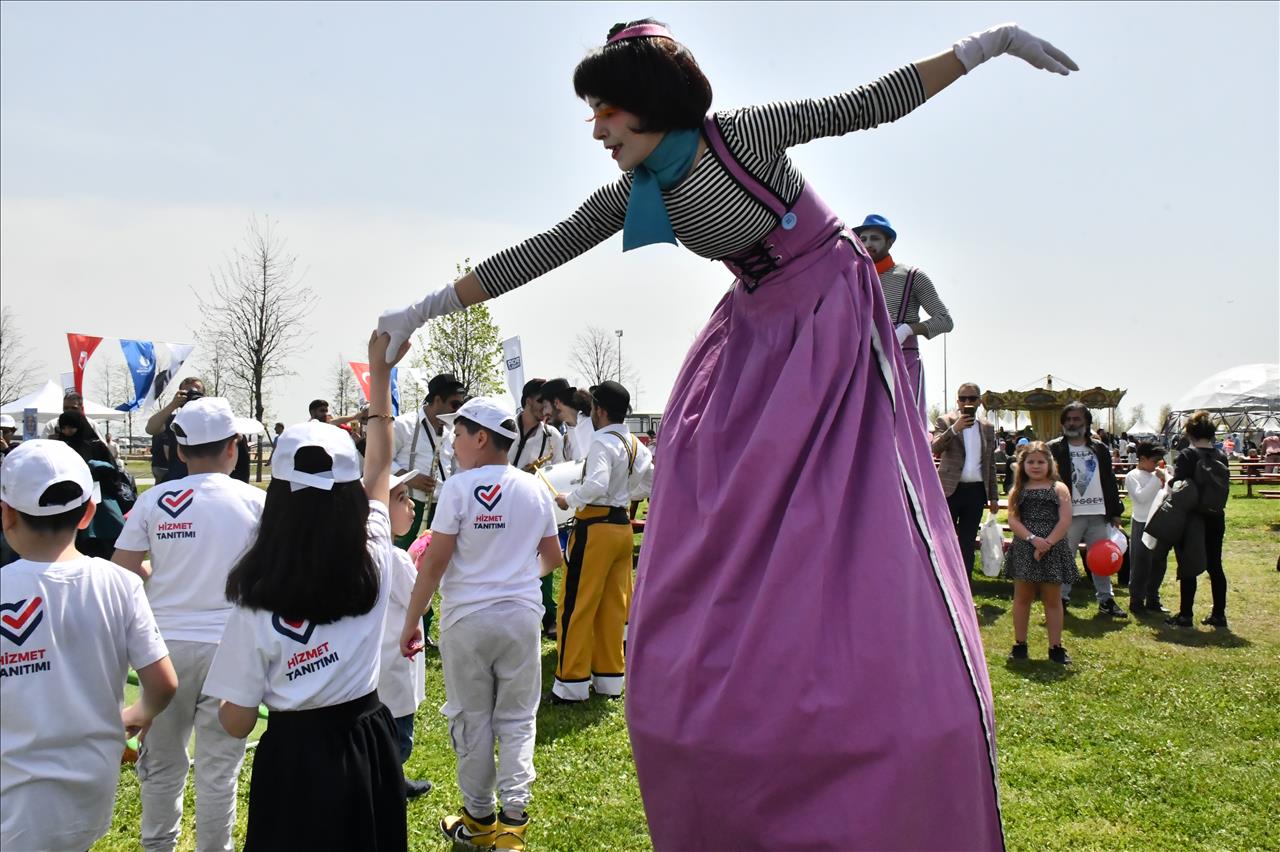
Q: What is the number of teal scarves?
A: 1